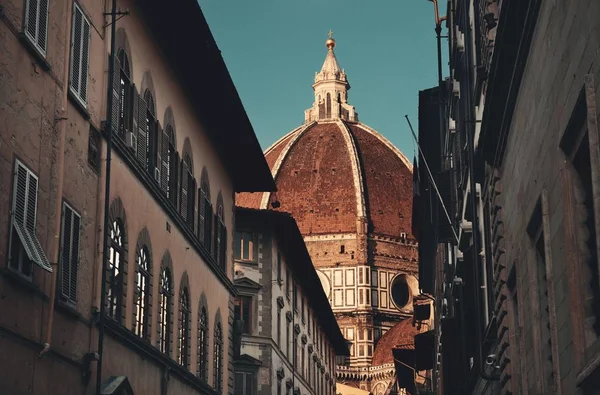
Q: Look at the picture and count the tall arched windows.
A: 12